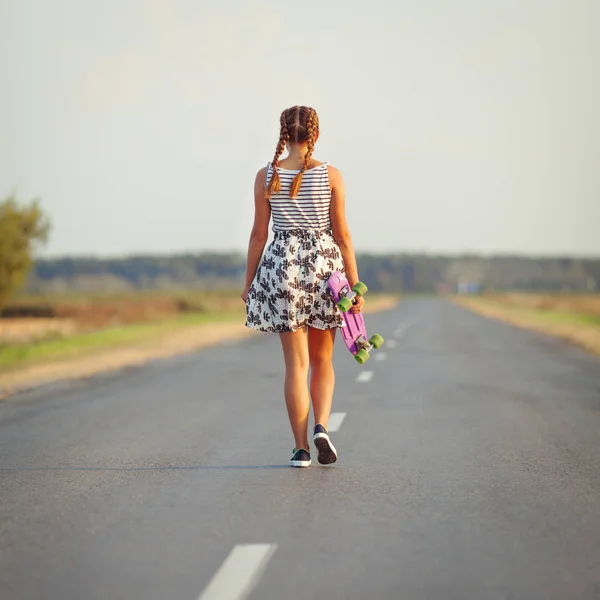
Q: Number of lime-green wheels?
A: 4